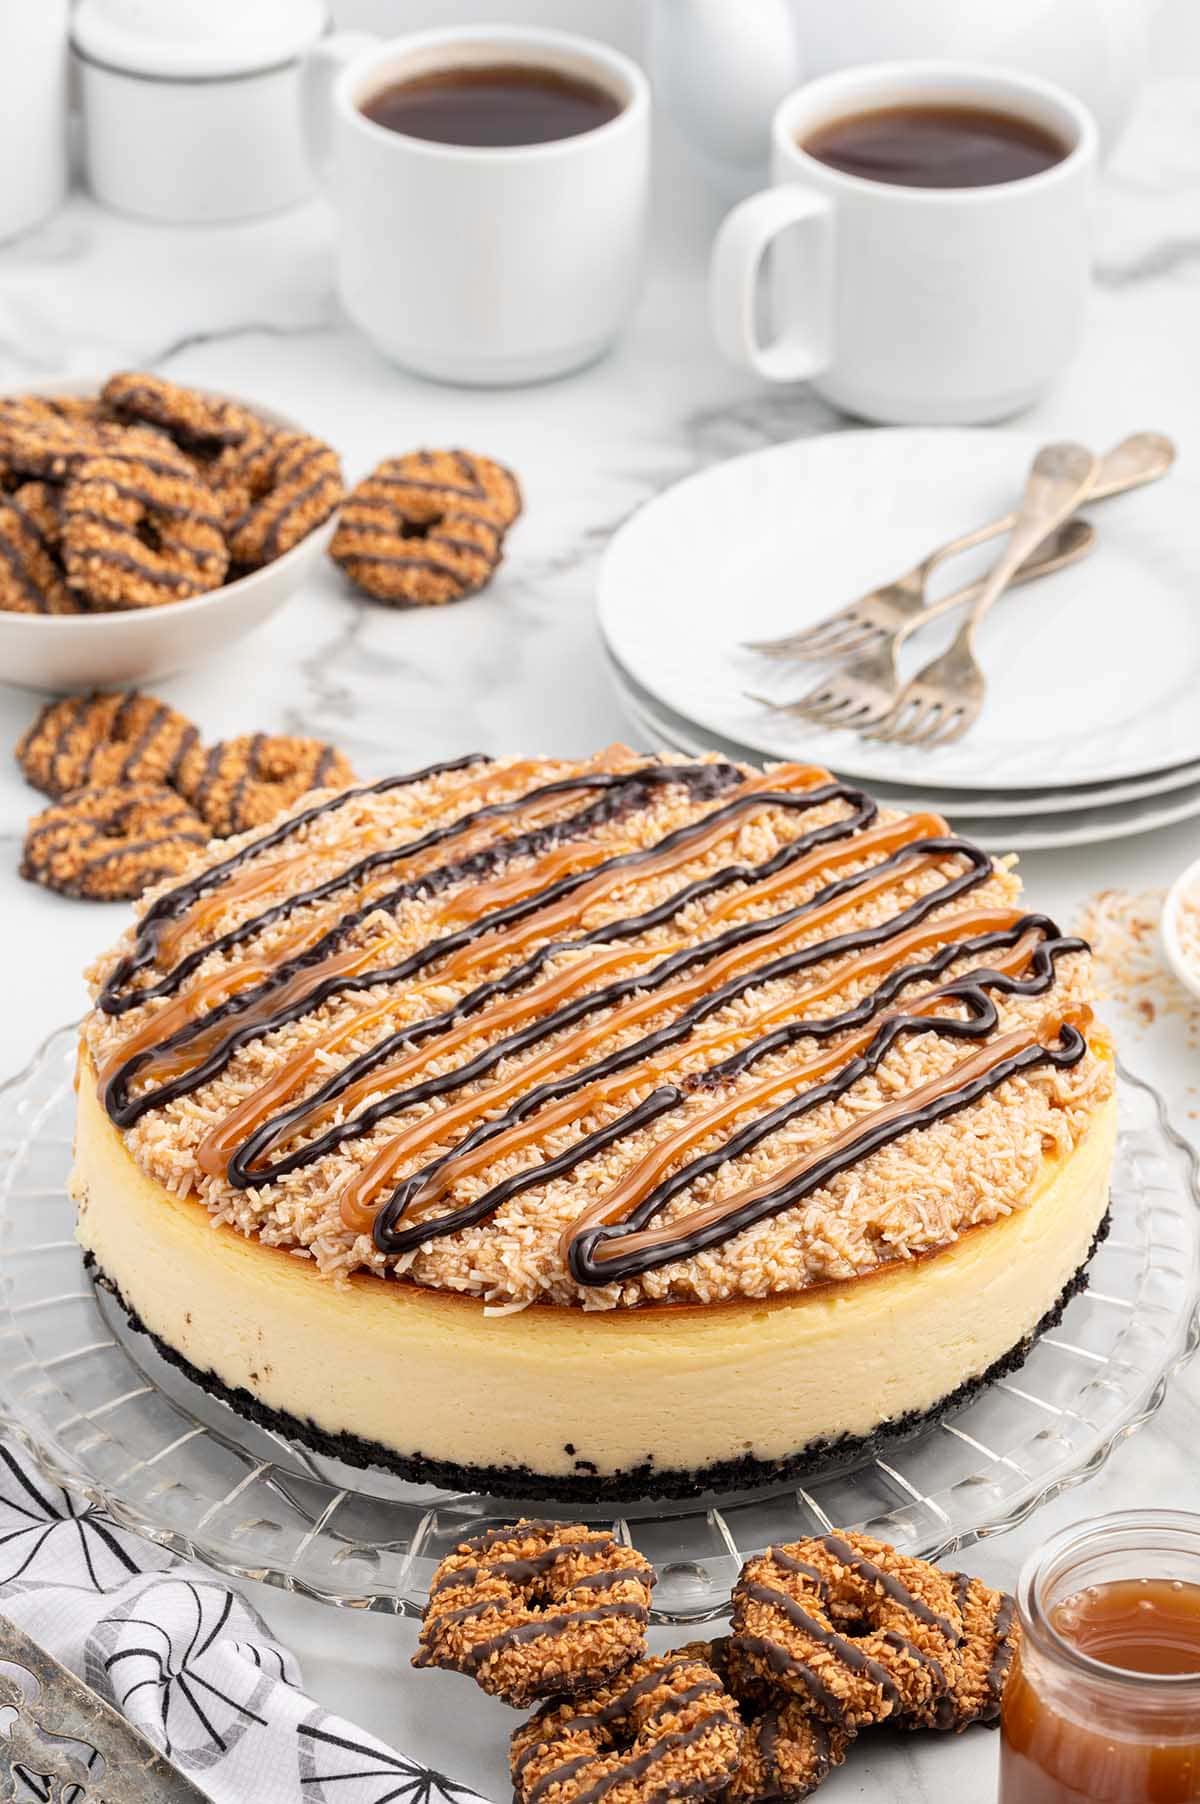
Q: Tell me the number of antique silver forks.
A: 3